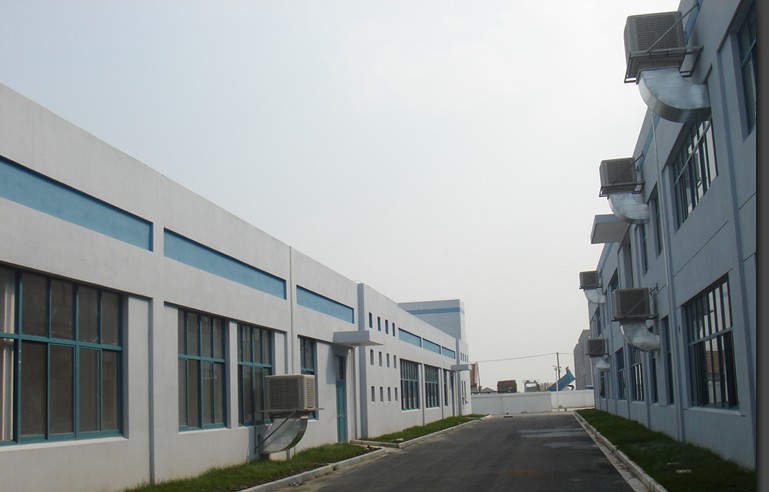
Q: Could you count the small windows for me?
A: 12